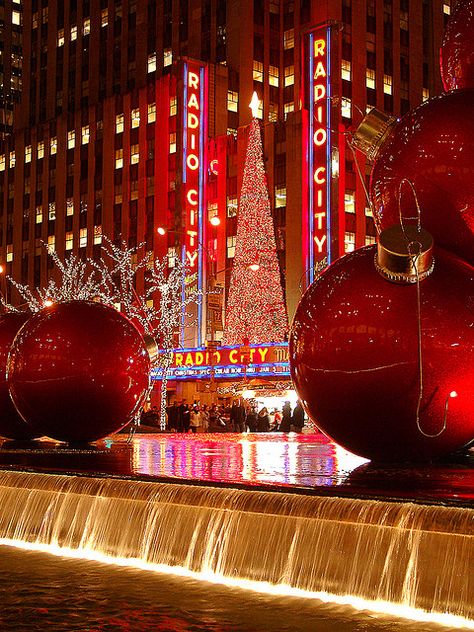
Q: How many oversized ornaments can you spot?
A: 5